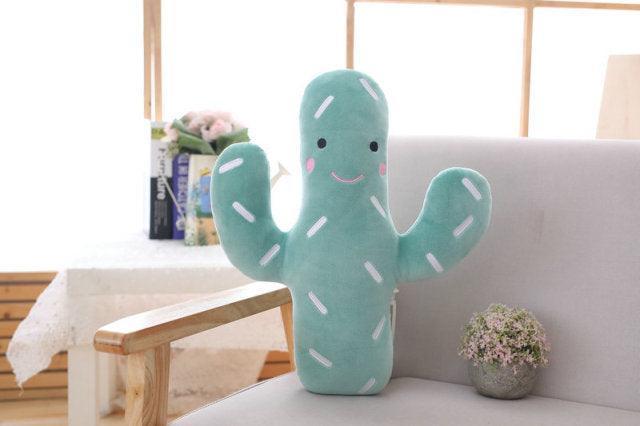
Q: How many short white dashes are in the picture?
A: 15